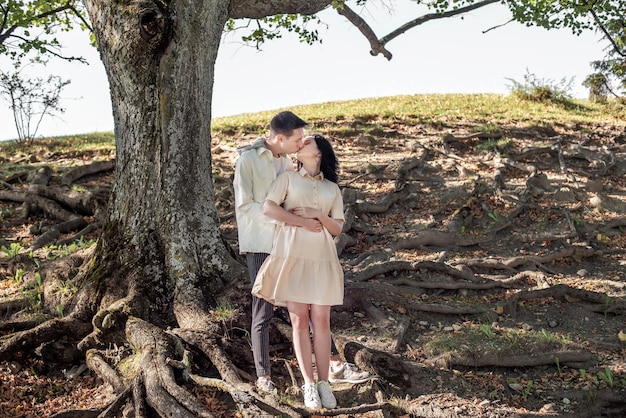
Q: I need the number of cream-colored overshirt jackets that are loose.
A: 1